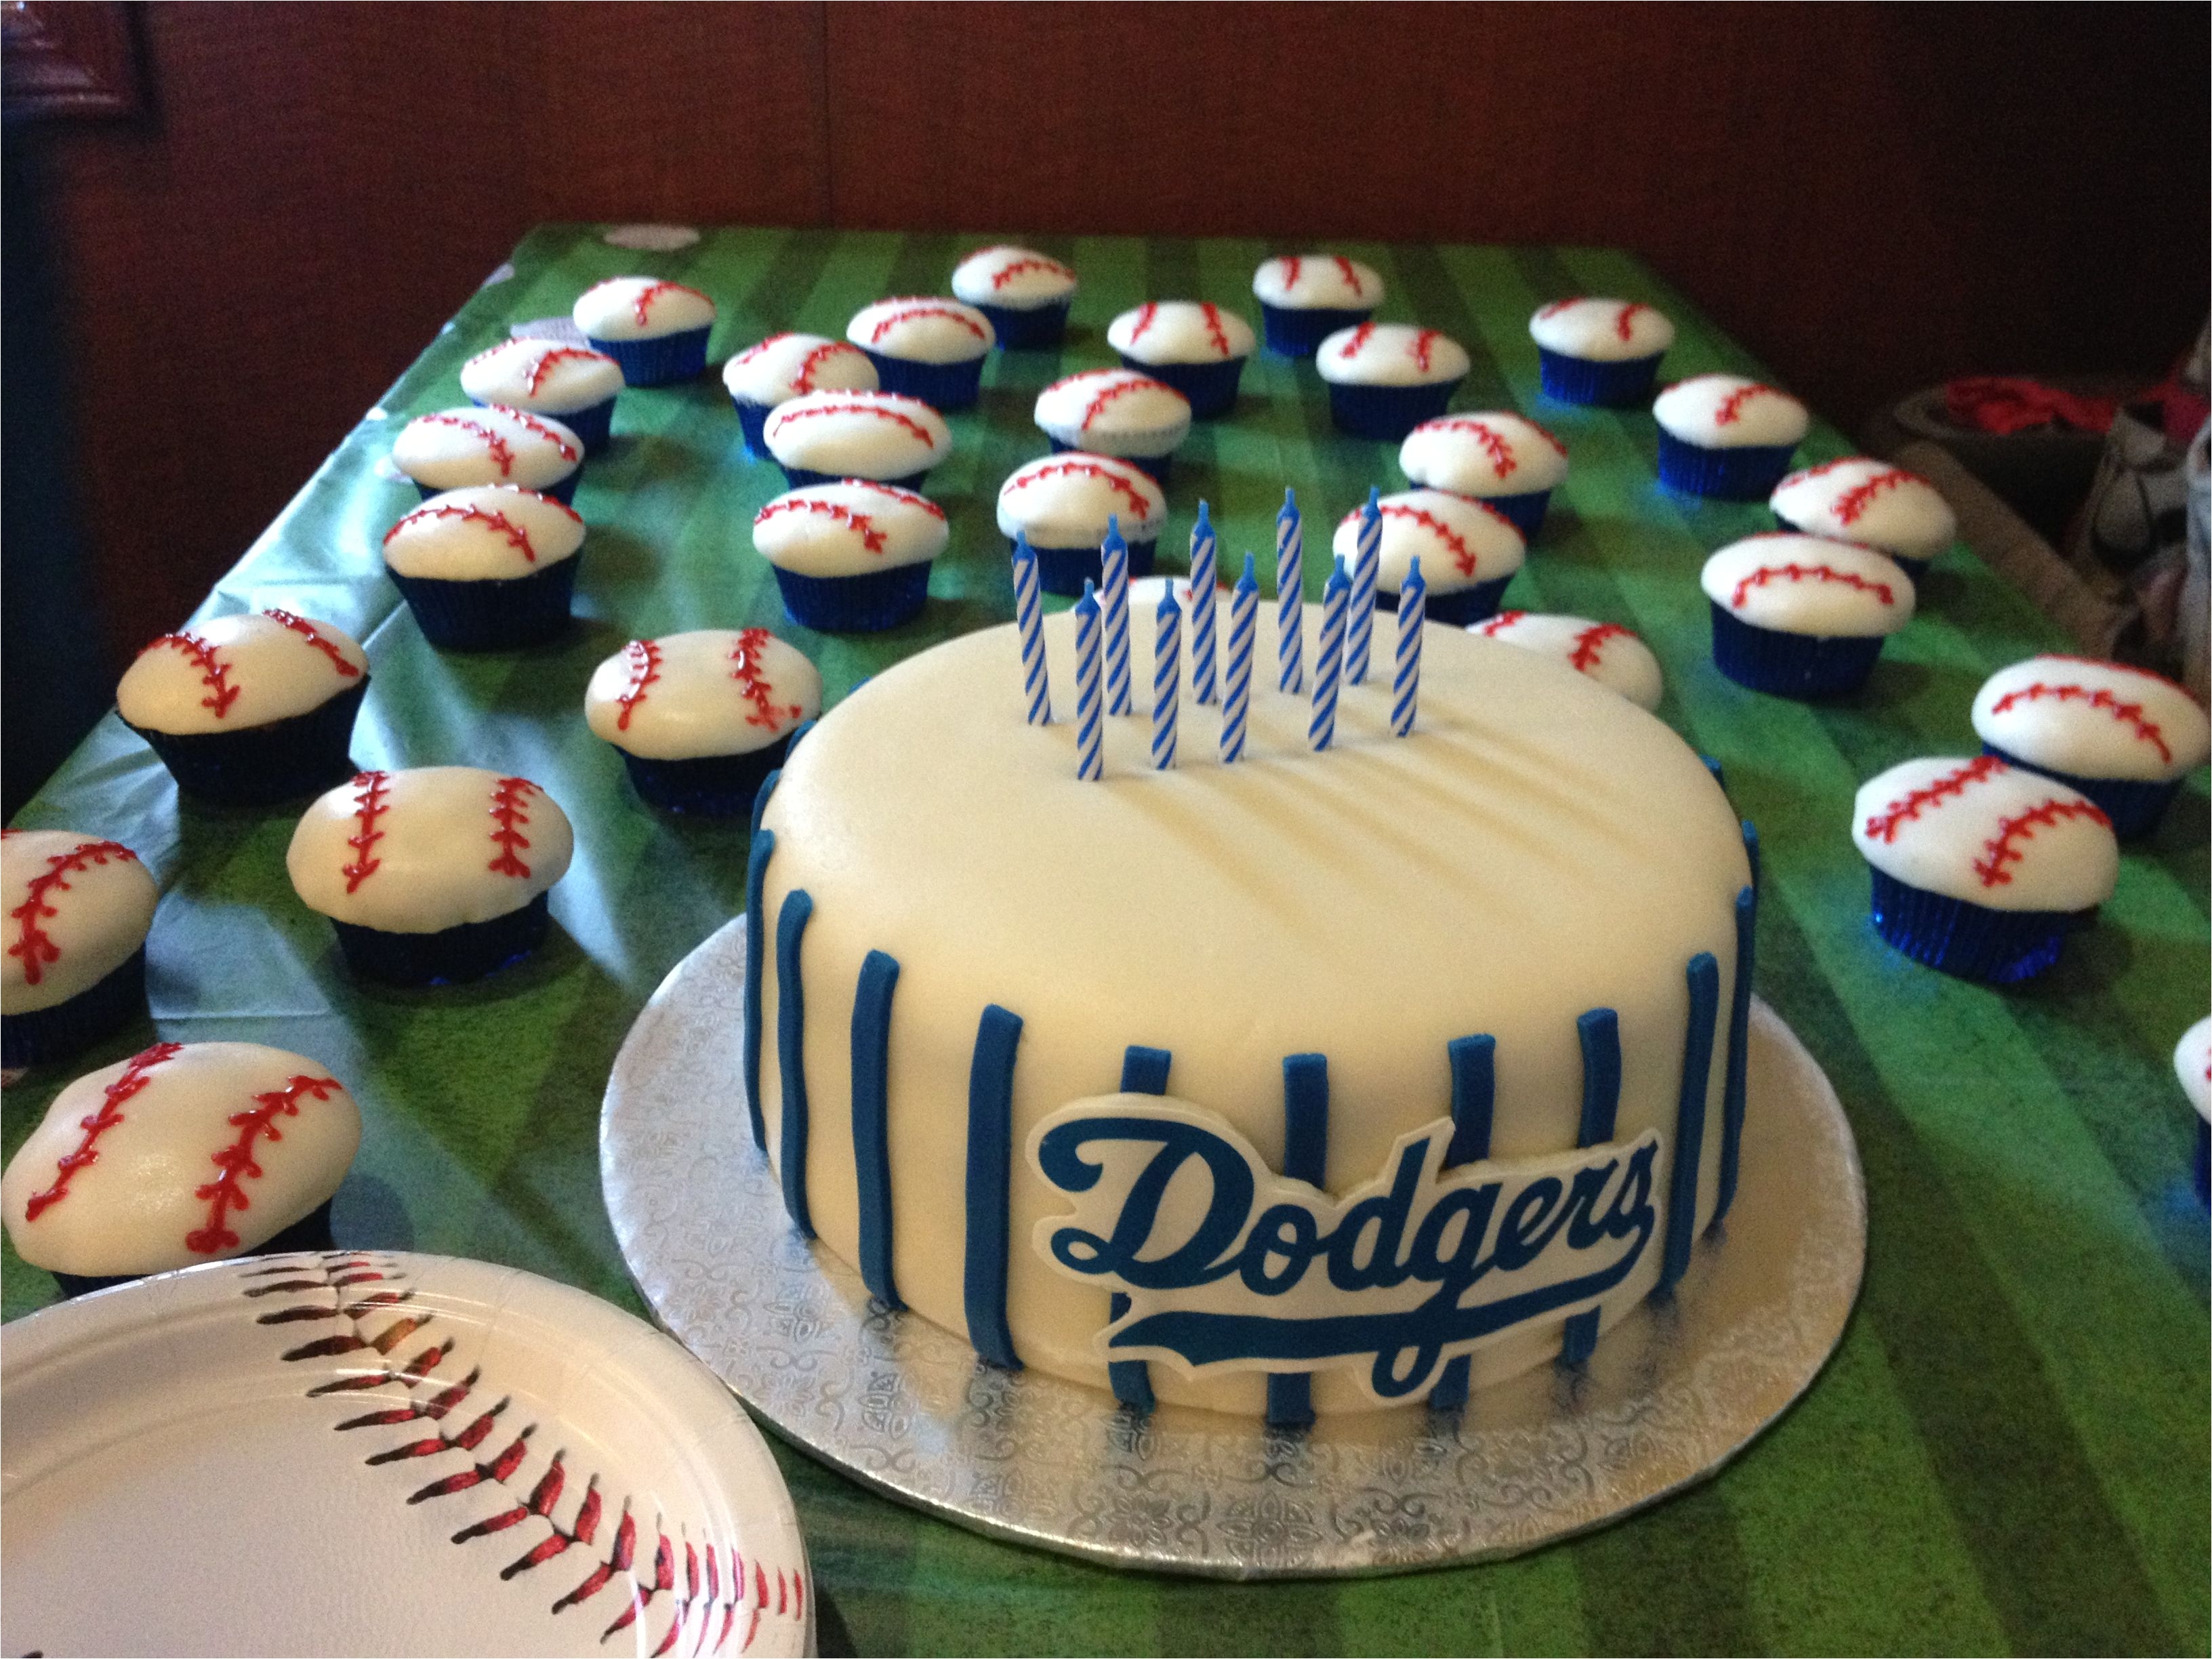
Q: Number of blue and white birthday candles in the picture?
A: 10